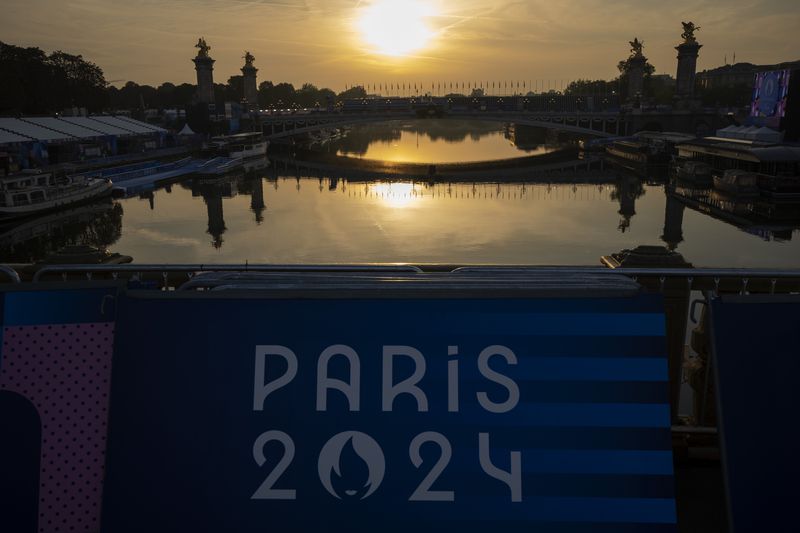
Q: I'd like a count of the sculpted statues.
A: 4